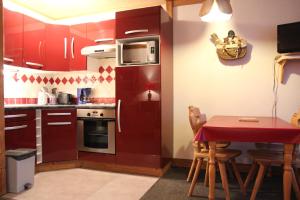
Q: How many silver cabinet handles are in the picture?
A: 11